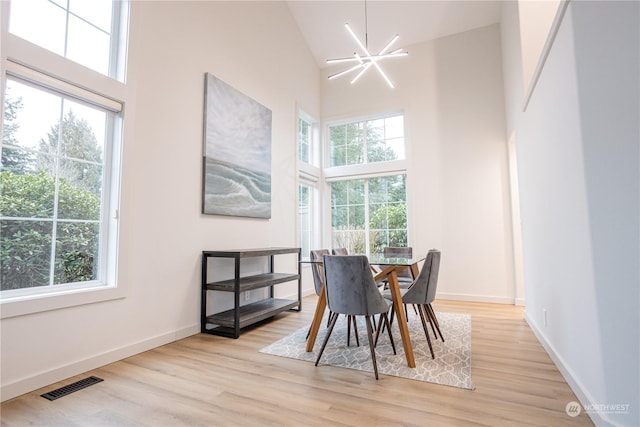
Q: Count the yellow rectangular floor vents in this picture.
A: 0